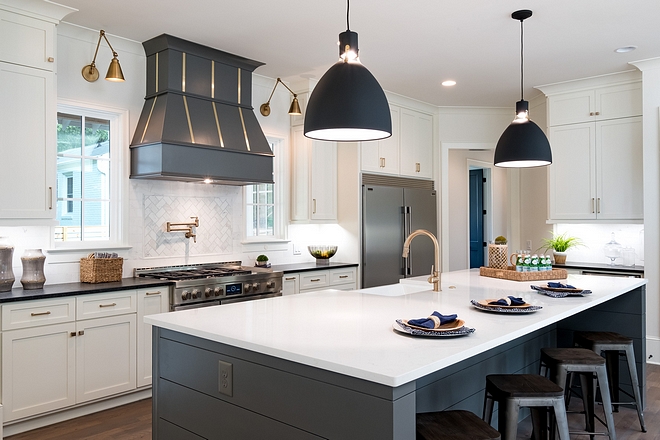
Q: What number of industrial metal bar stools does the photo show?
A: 4